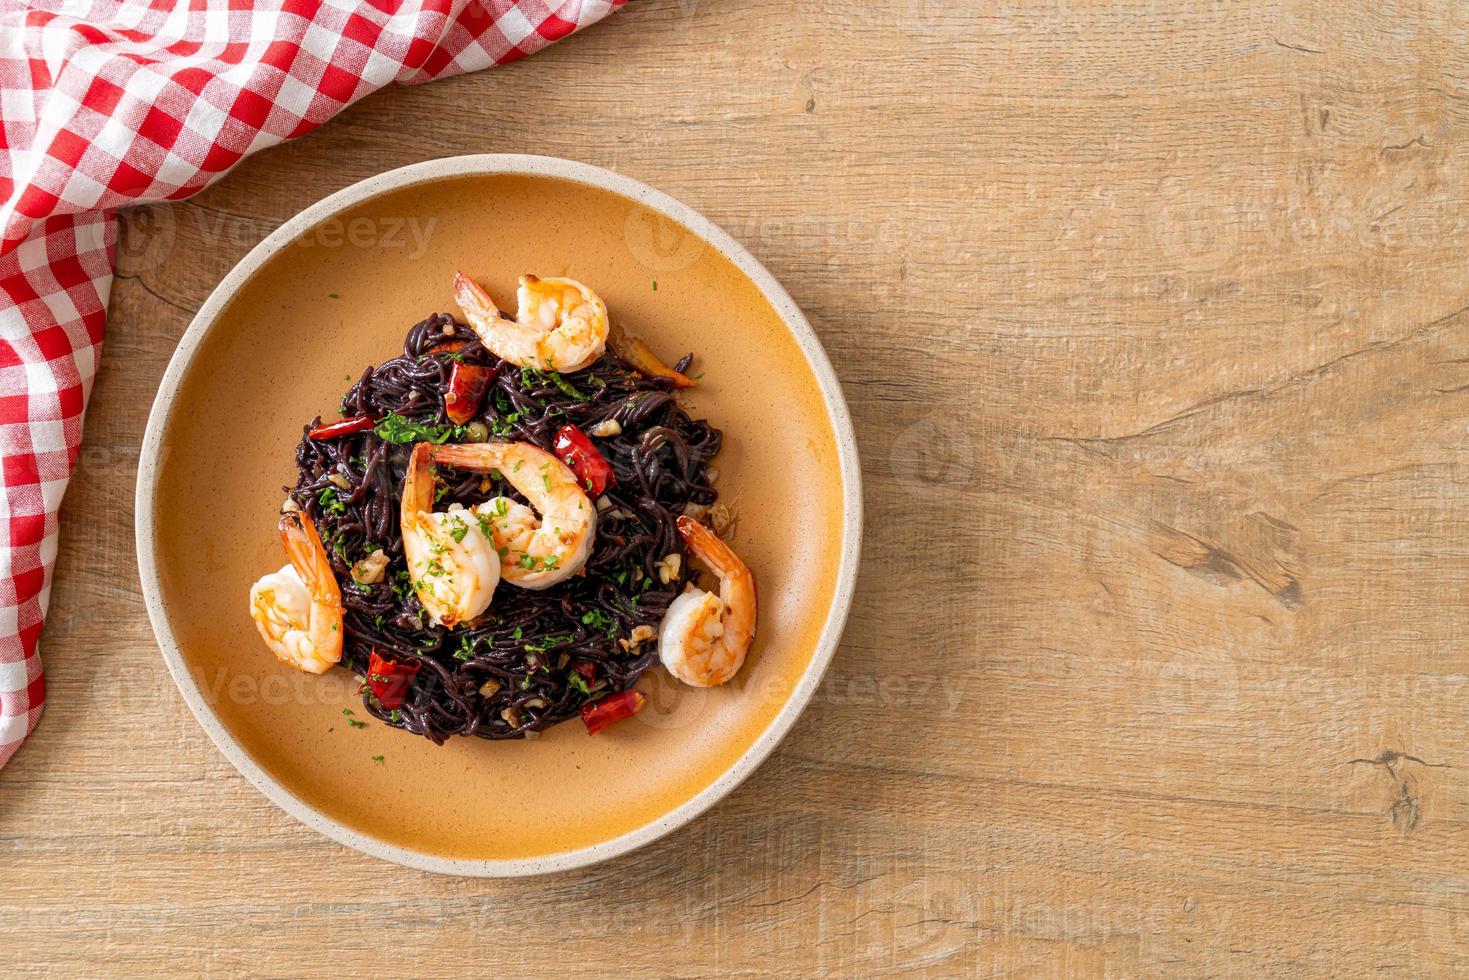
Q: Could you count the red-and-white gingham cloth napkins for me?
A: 1